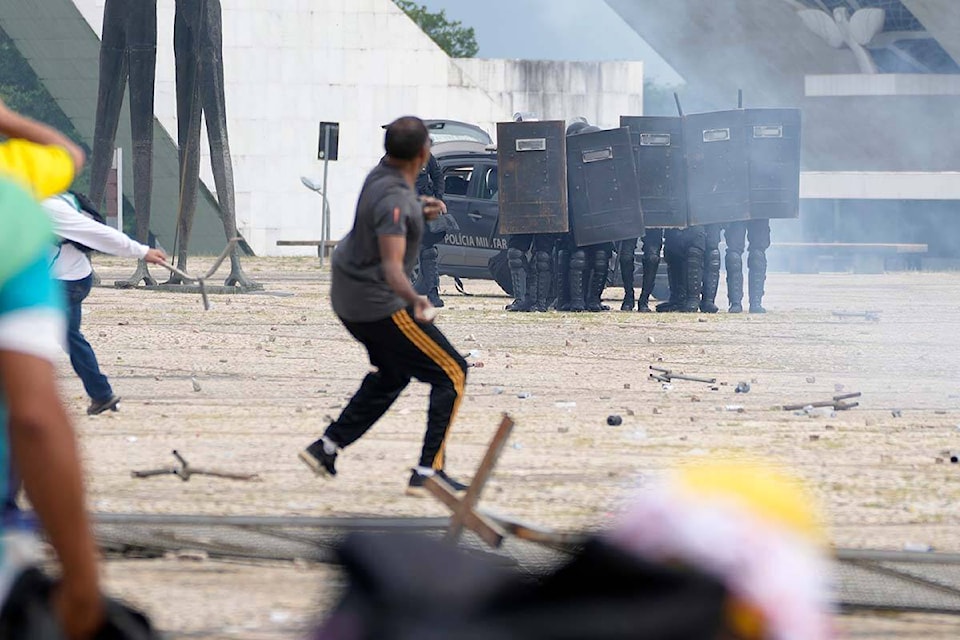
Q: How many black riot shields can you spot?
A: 5